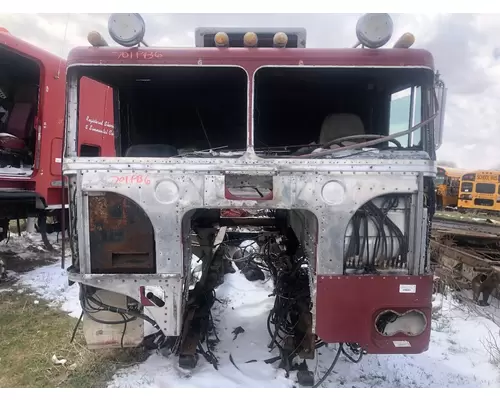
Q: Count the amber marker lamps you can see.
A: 5